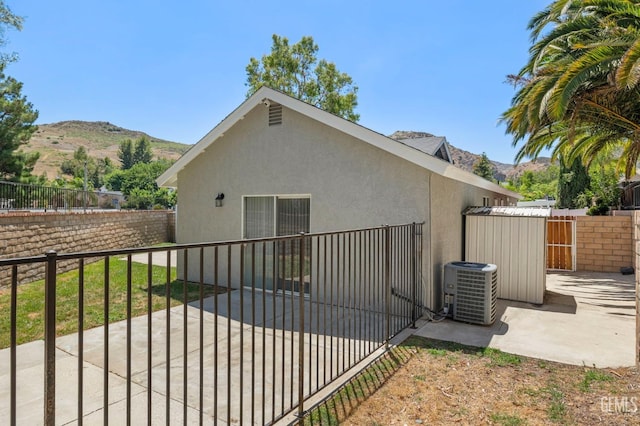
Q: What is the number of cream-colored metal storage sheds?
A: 1